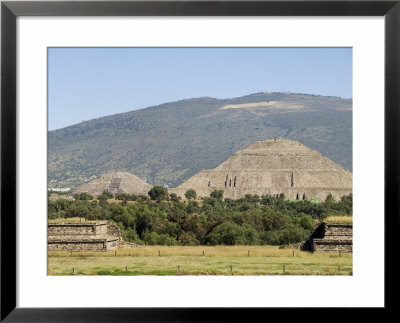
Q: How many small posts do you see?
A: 13